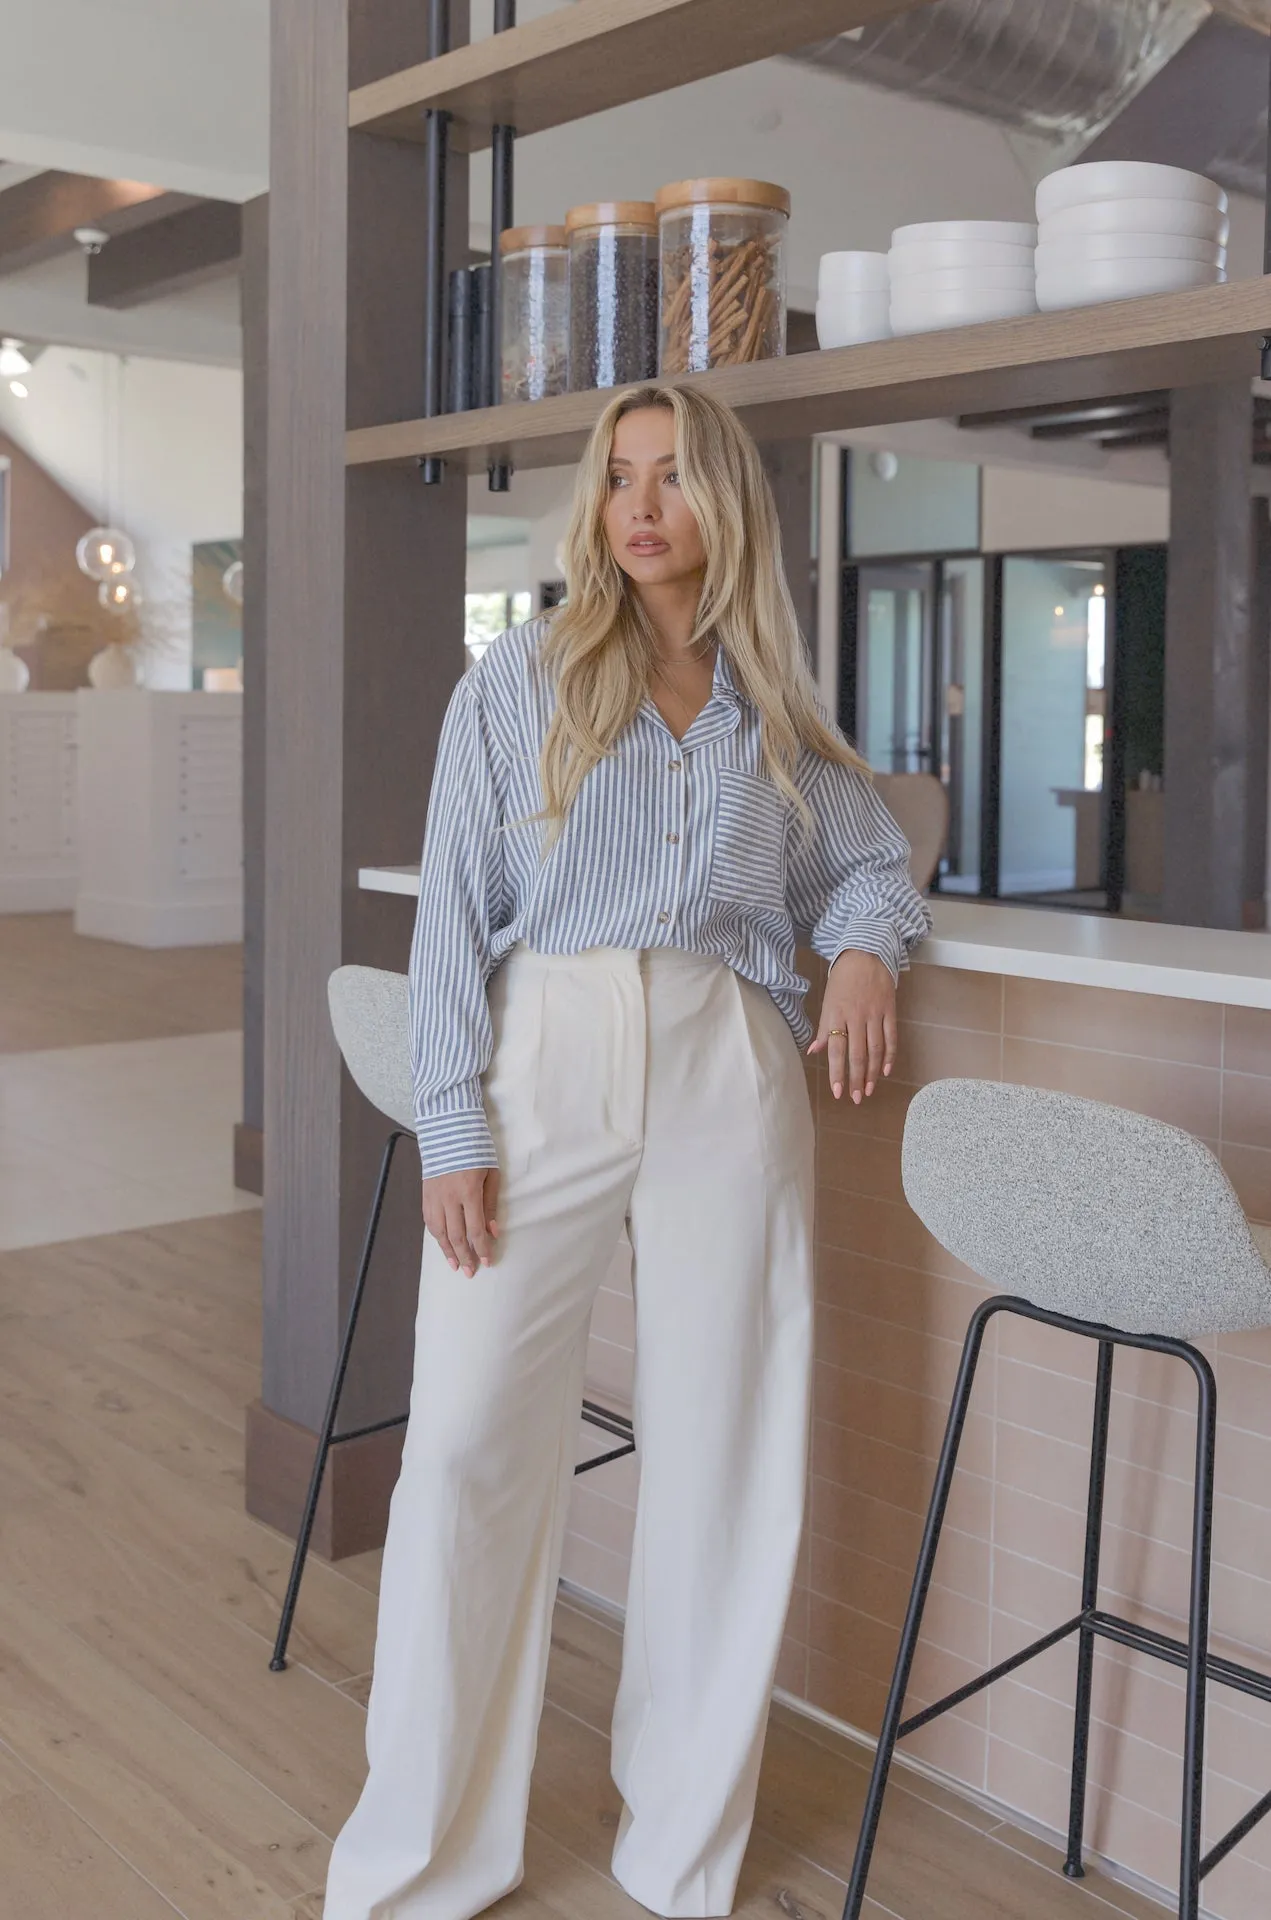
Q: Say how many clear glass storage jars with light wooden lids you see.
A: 3